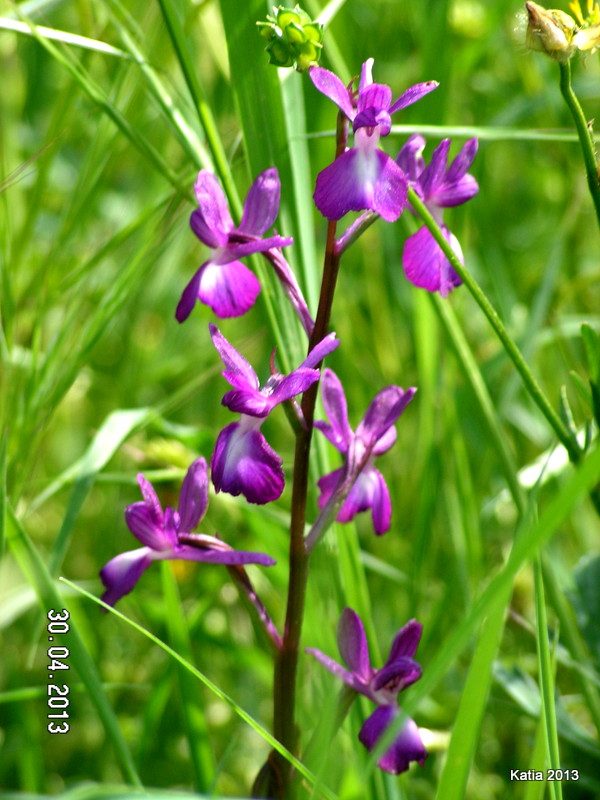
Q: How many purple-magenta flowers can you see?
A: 7